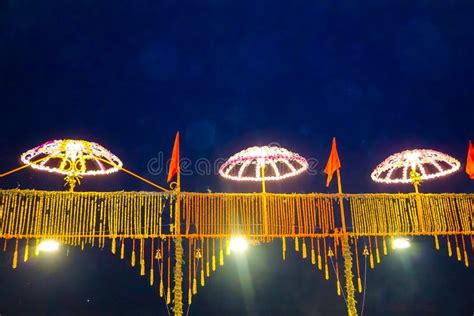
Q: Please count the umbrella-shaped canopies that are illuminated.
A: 3